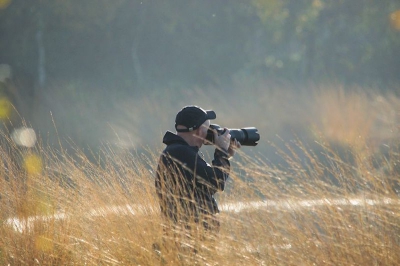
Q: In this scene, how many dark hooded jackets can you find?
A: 1